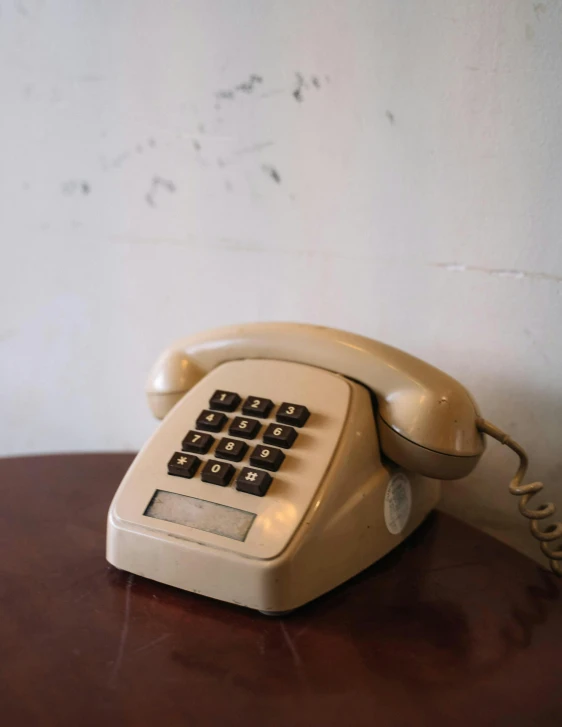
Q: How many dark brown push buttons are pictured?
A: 12